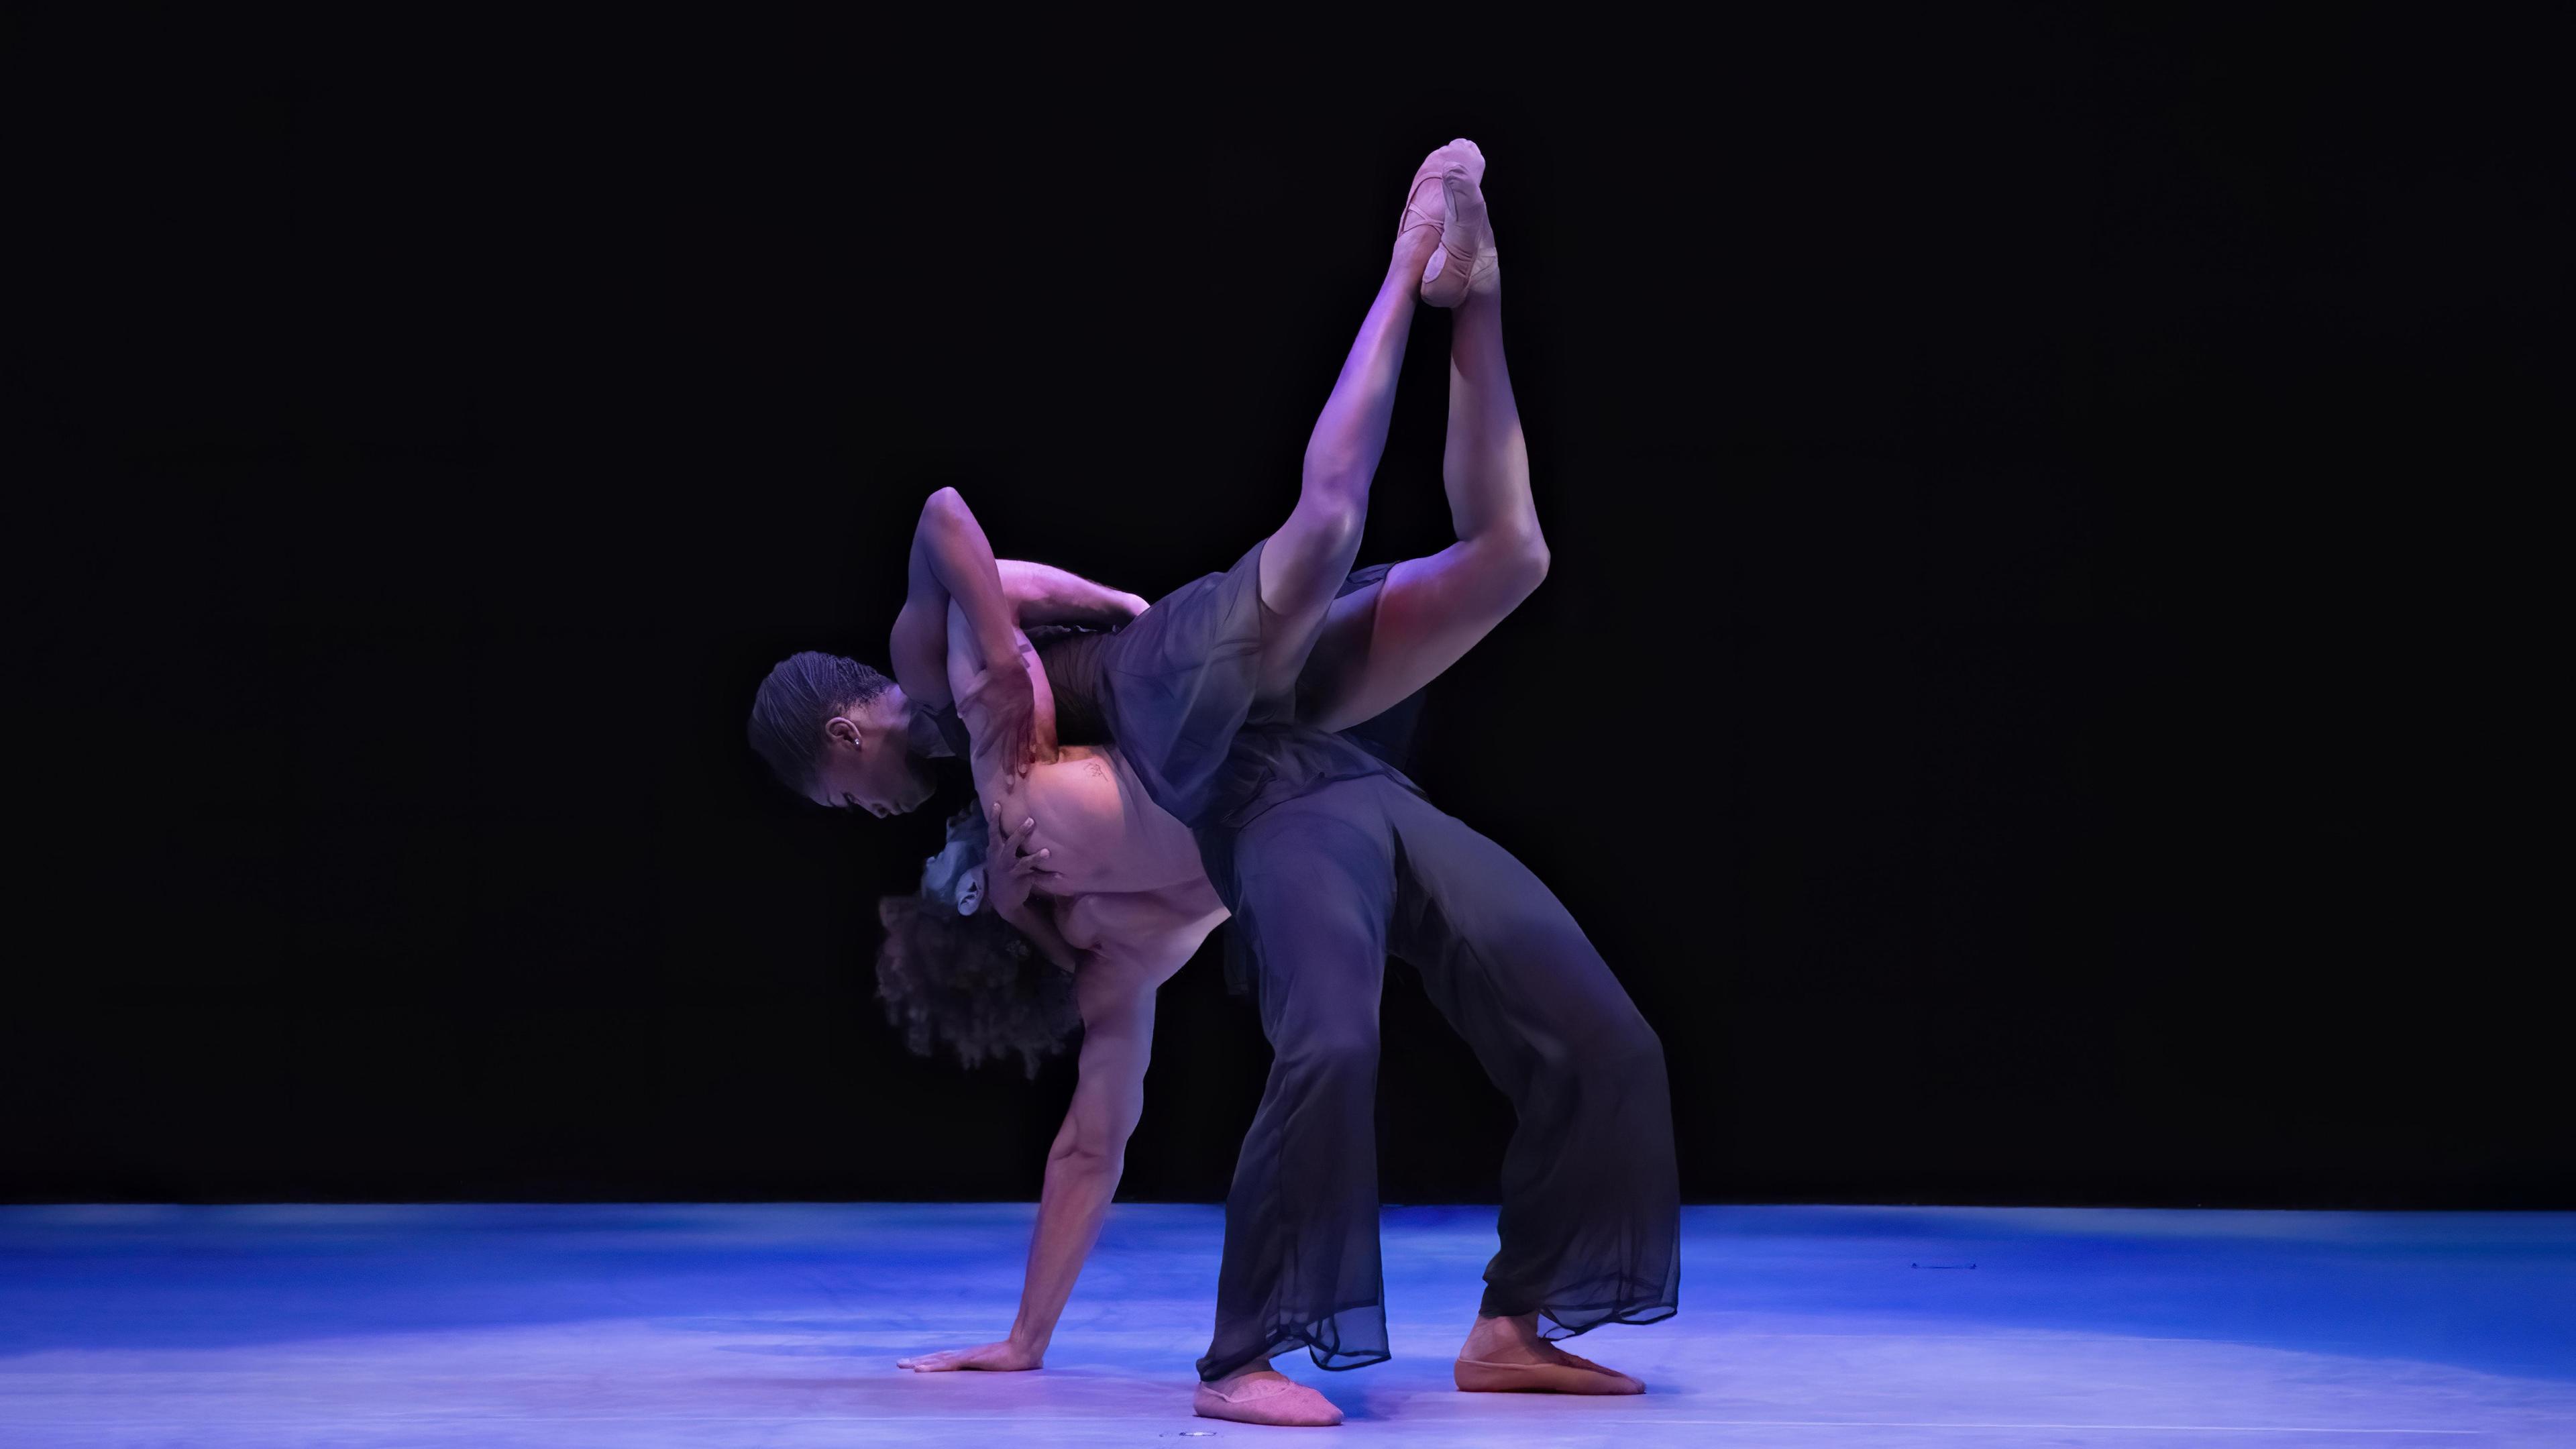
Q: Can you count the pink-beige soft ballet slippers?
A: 4